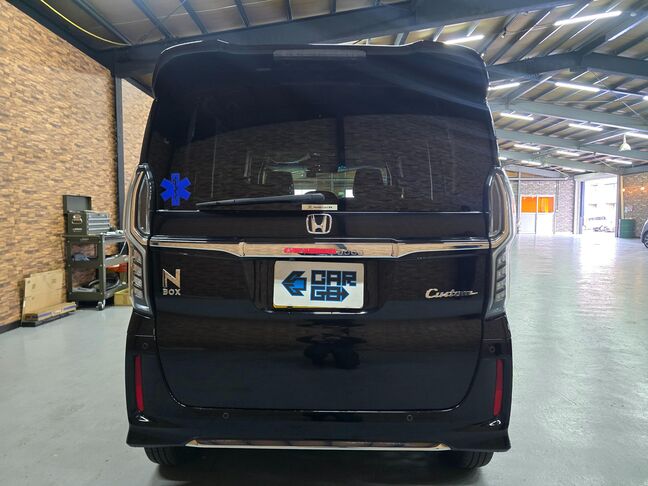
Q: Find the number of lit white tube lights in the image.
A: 14